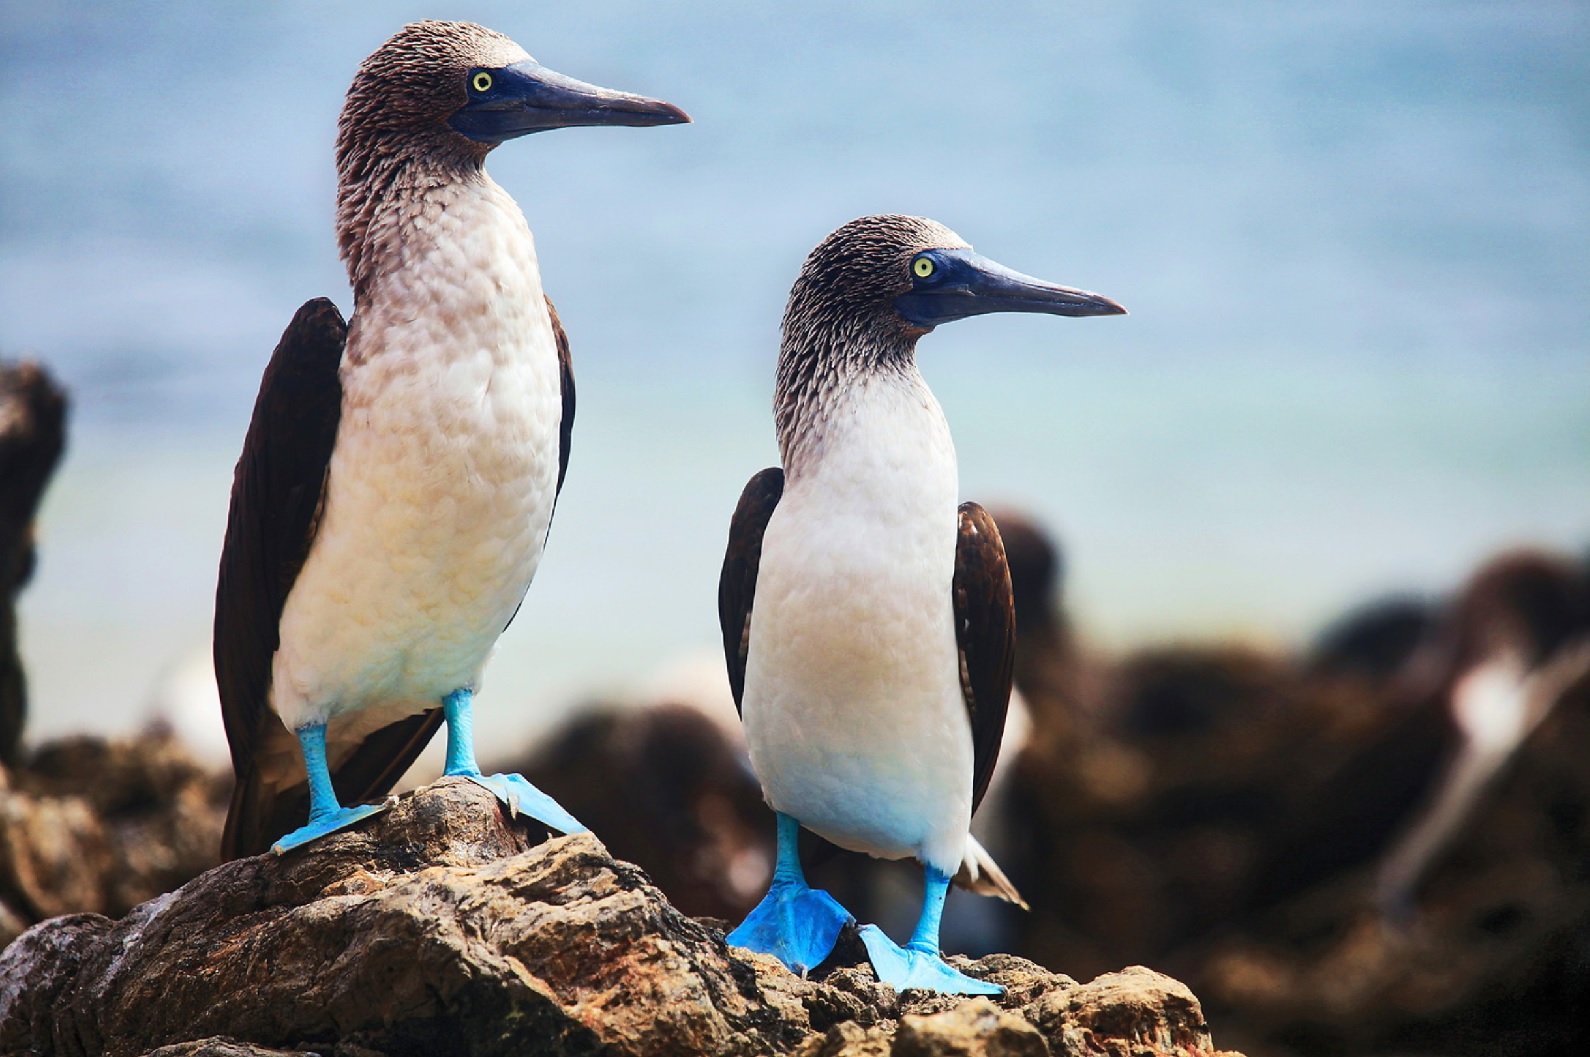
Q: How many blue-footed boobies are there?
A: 2